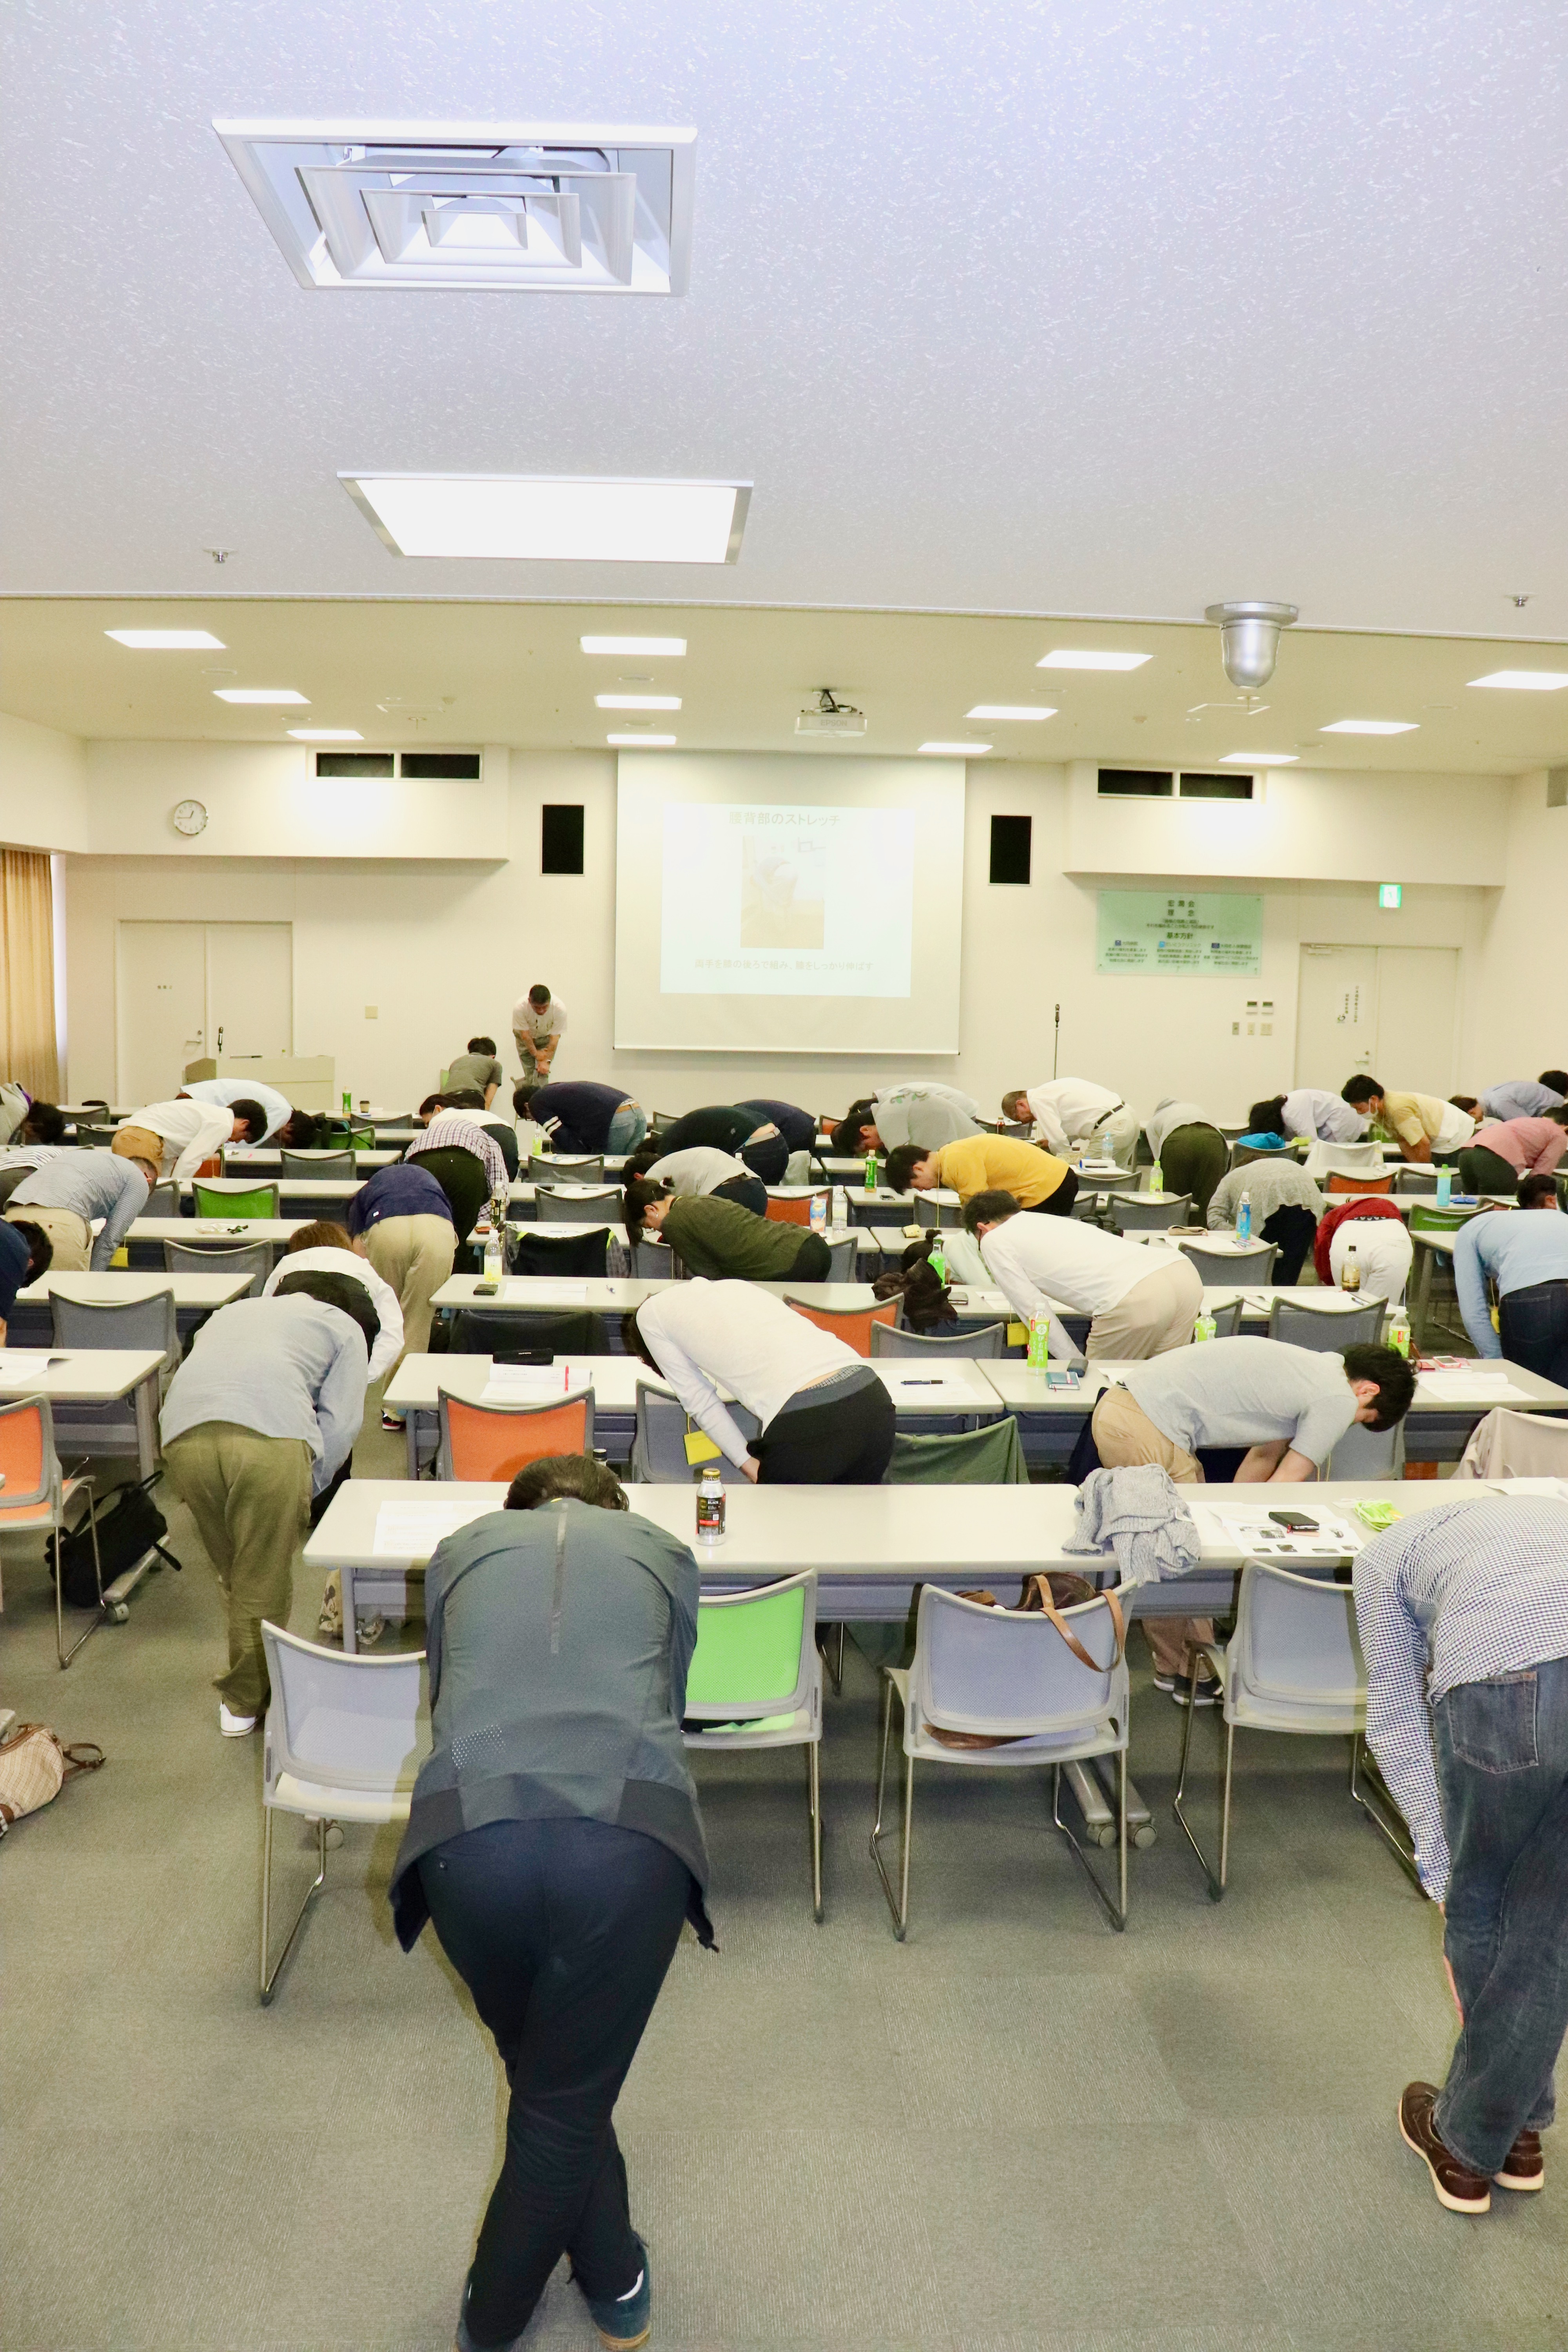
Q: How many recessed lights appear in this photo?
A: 13